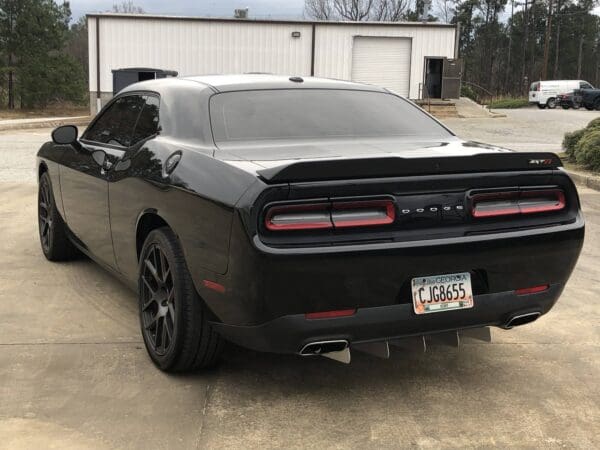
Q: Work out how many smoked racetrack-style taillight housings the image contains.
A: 2